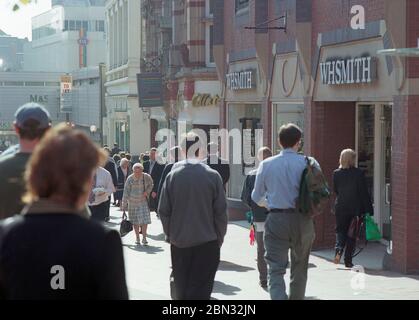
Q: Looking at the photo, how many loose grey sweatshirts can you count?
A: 1